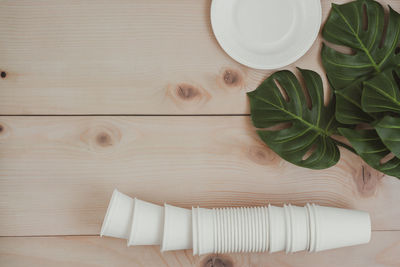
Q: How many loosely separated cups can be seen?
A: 3